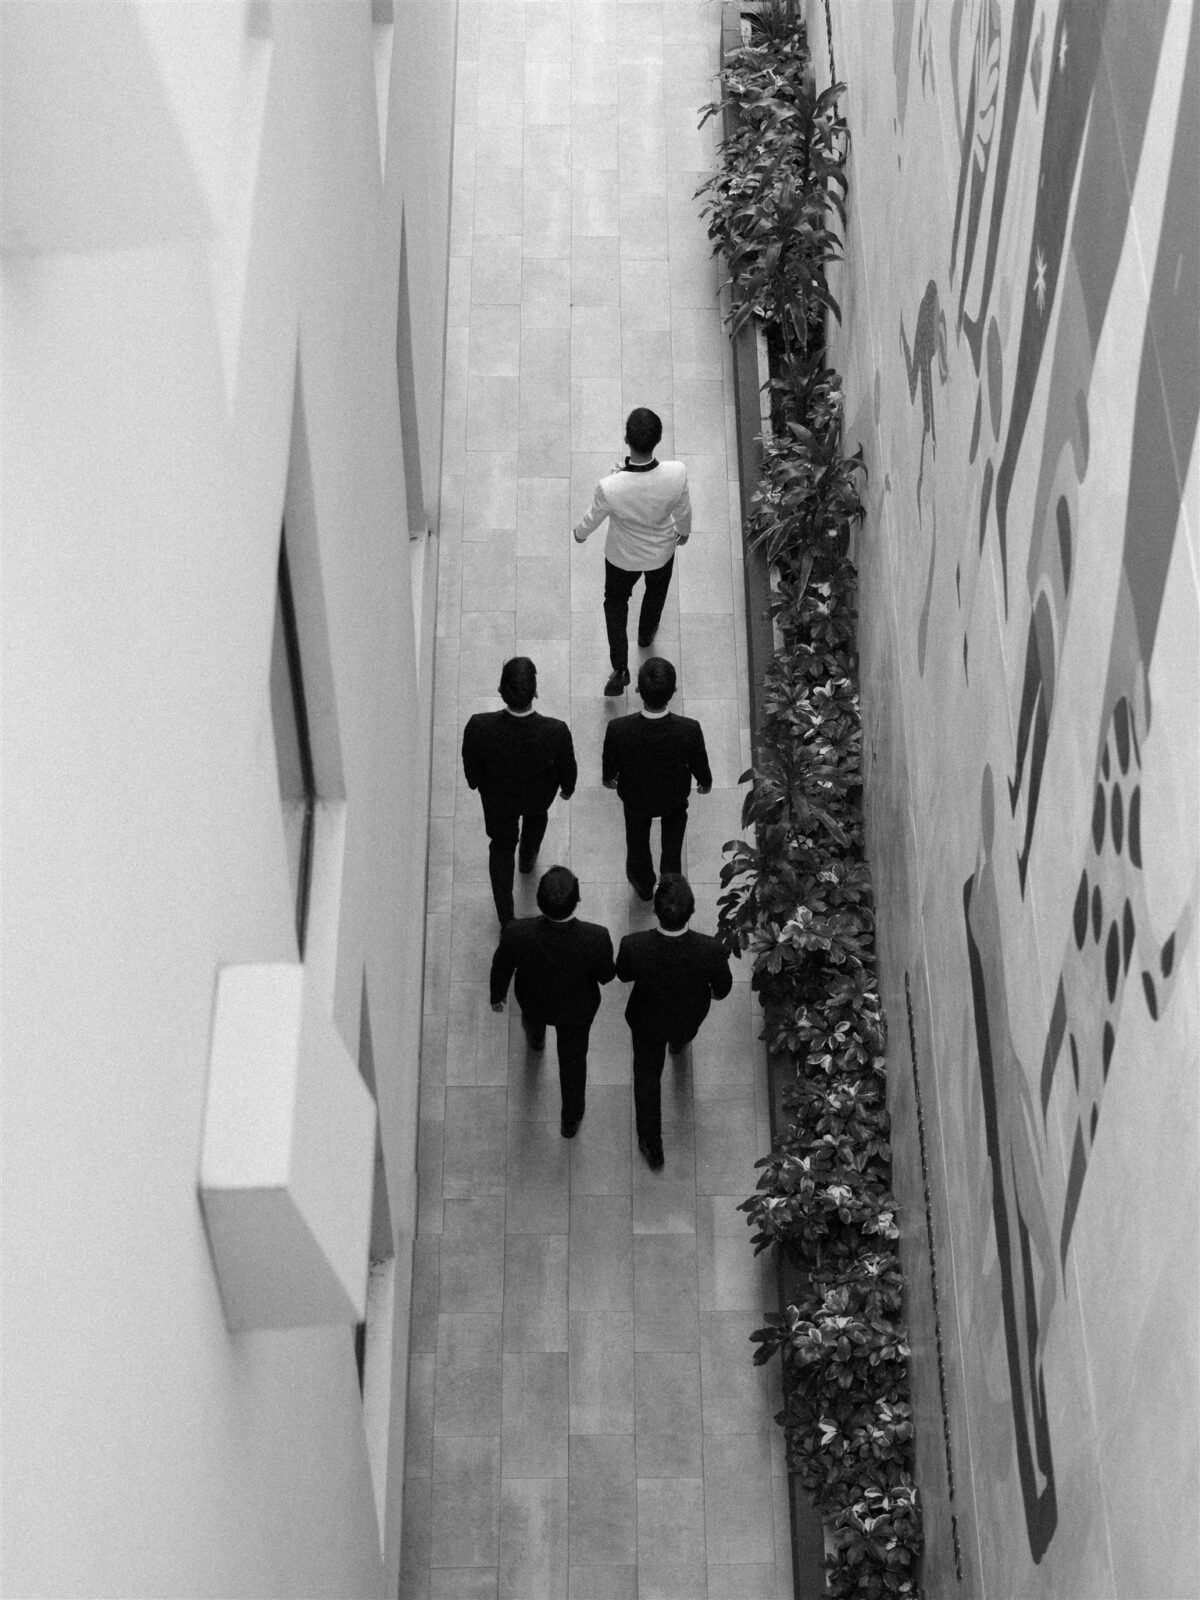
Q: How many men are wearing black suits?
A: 4